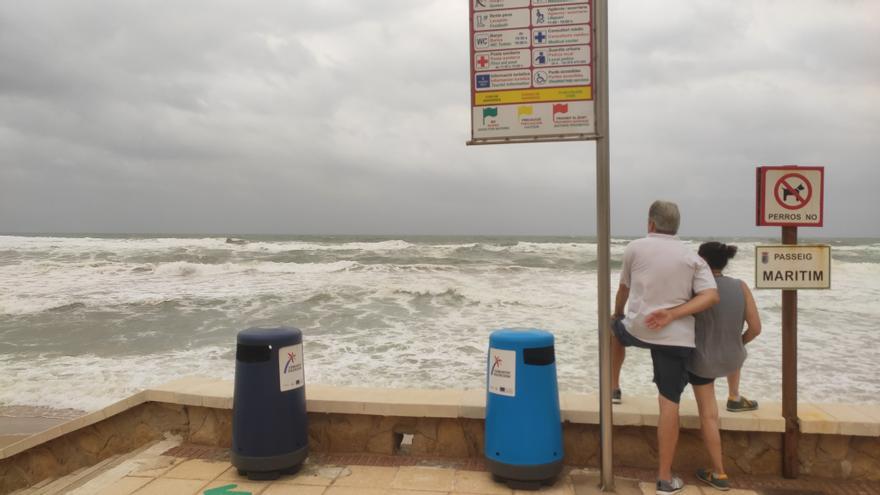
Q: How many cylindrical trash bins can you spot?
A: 2